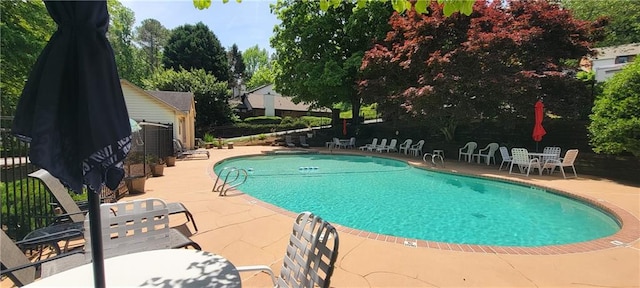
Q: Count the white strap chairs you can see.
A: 6